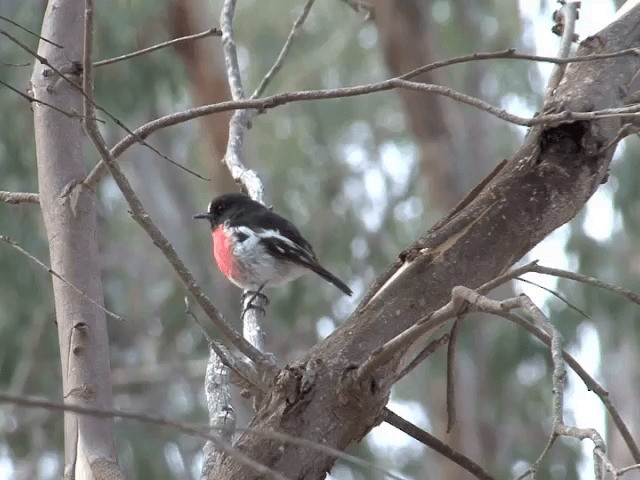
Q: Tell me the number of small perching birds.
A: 1